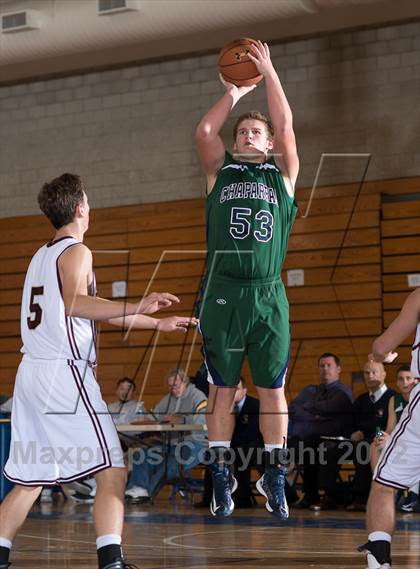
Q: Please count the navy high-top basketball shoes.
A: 2